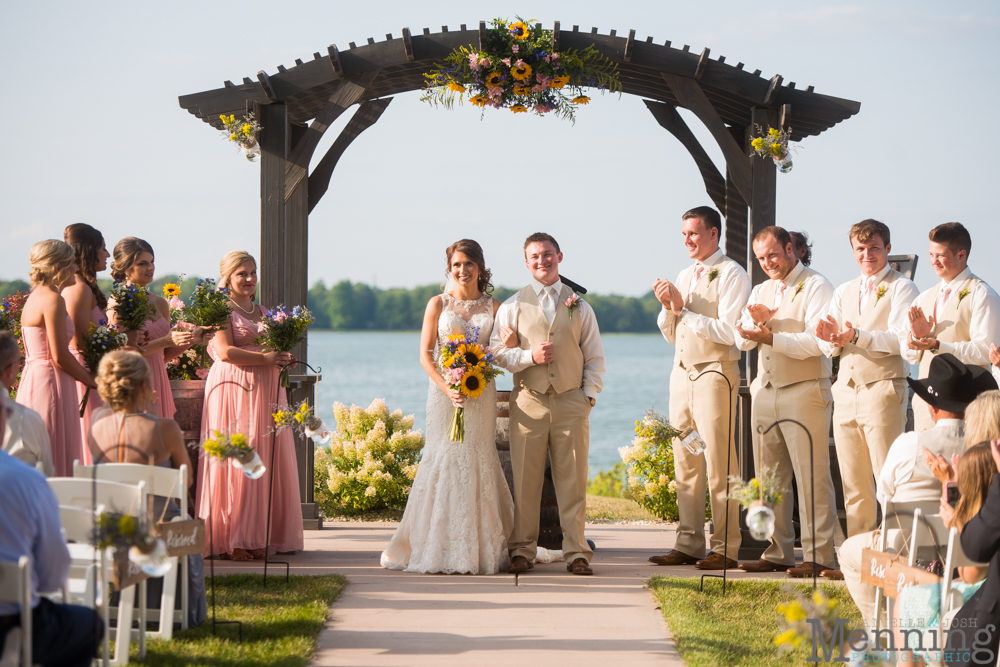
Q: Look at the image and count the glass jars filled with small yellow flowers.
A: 8